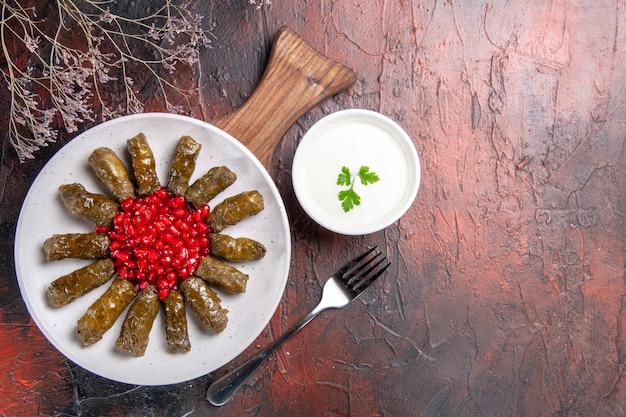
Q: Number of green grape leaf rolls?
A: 14